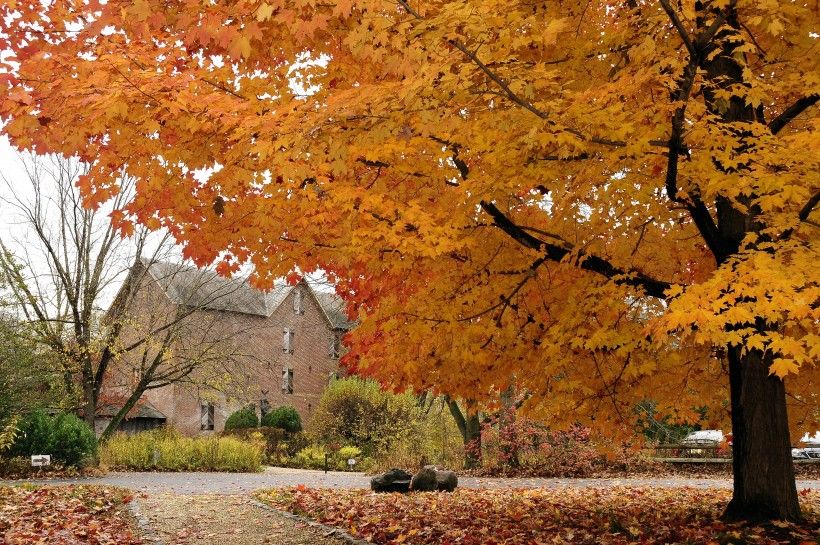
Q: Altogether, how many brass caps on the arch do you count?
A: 0